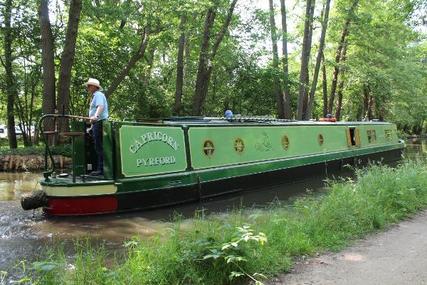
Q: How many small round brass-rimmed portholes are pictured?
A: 4